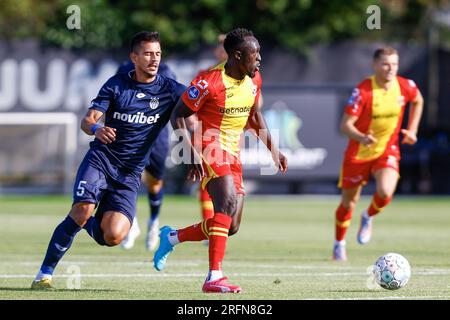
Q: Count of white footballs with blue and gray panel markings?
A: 1